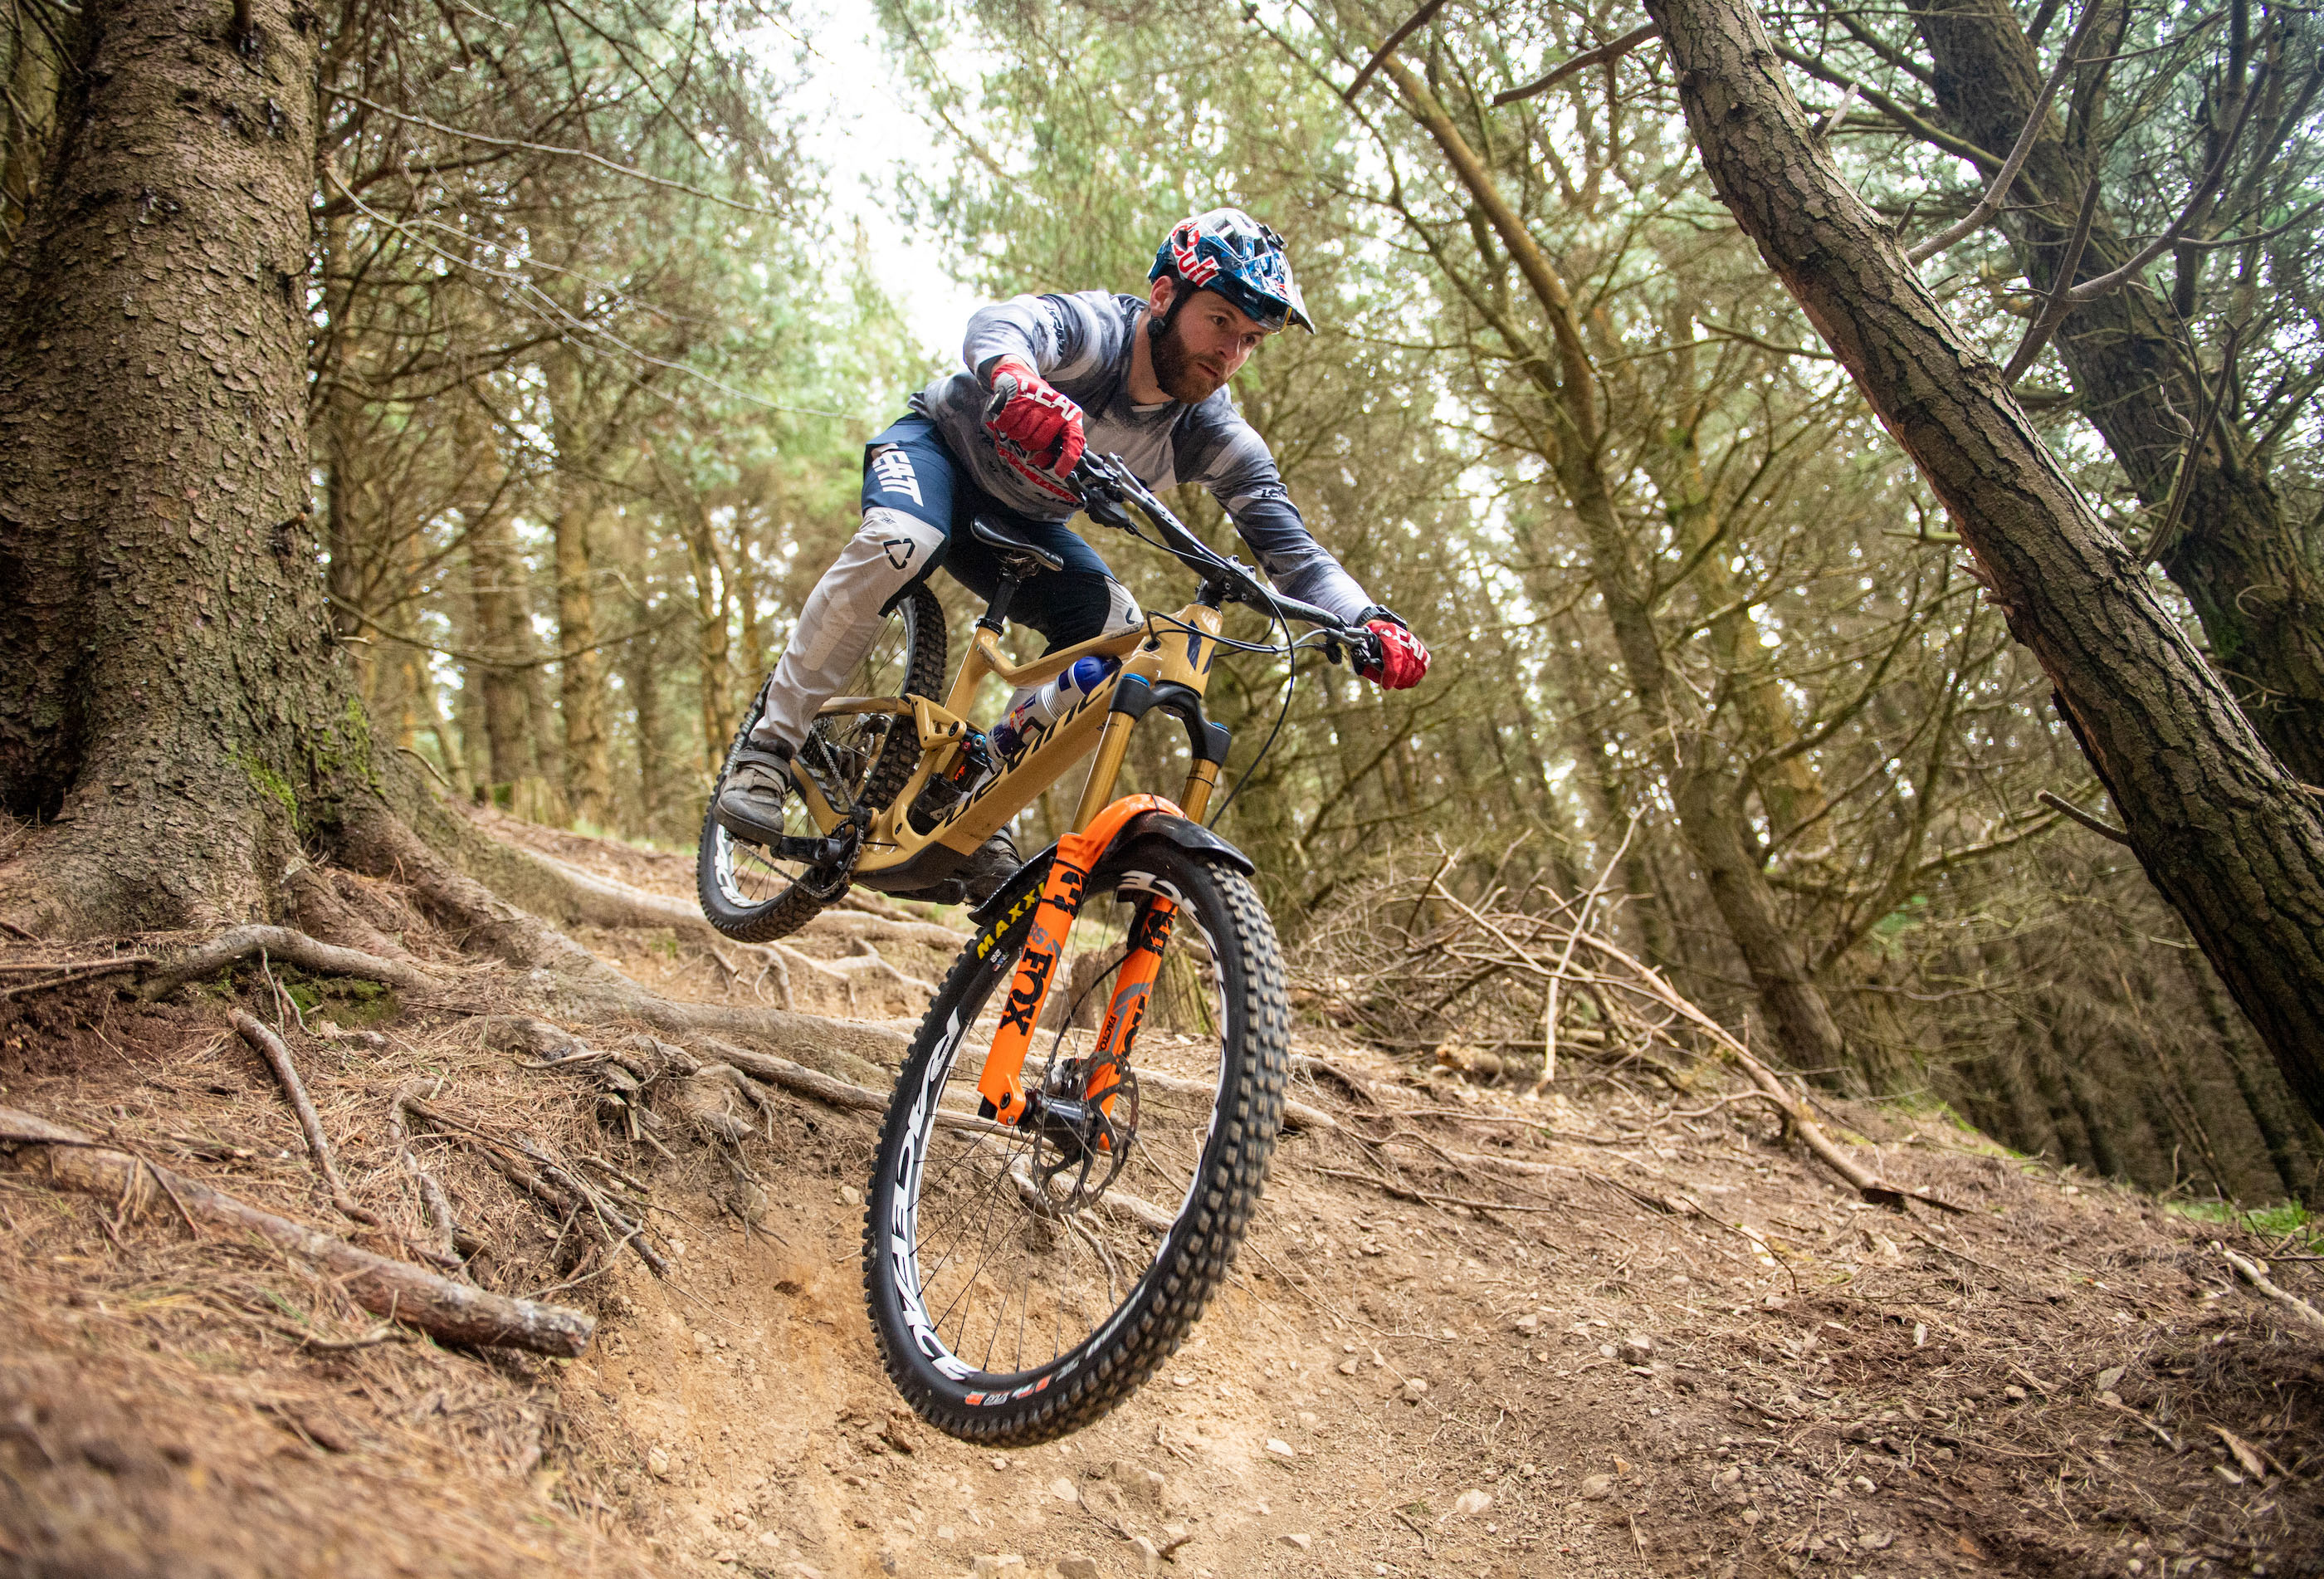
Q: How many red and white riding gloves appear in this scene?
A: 2